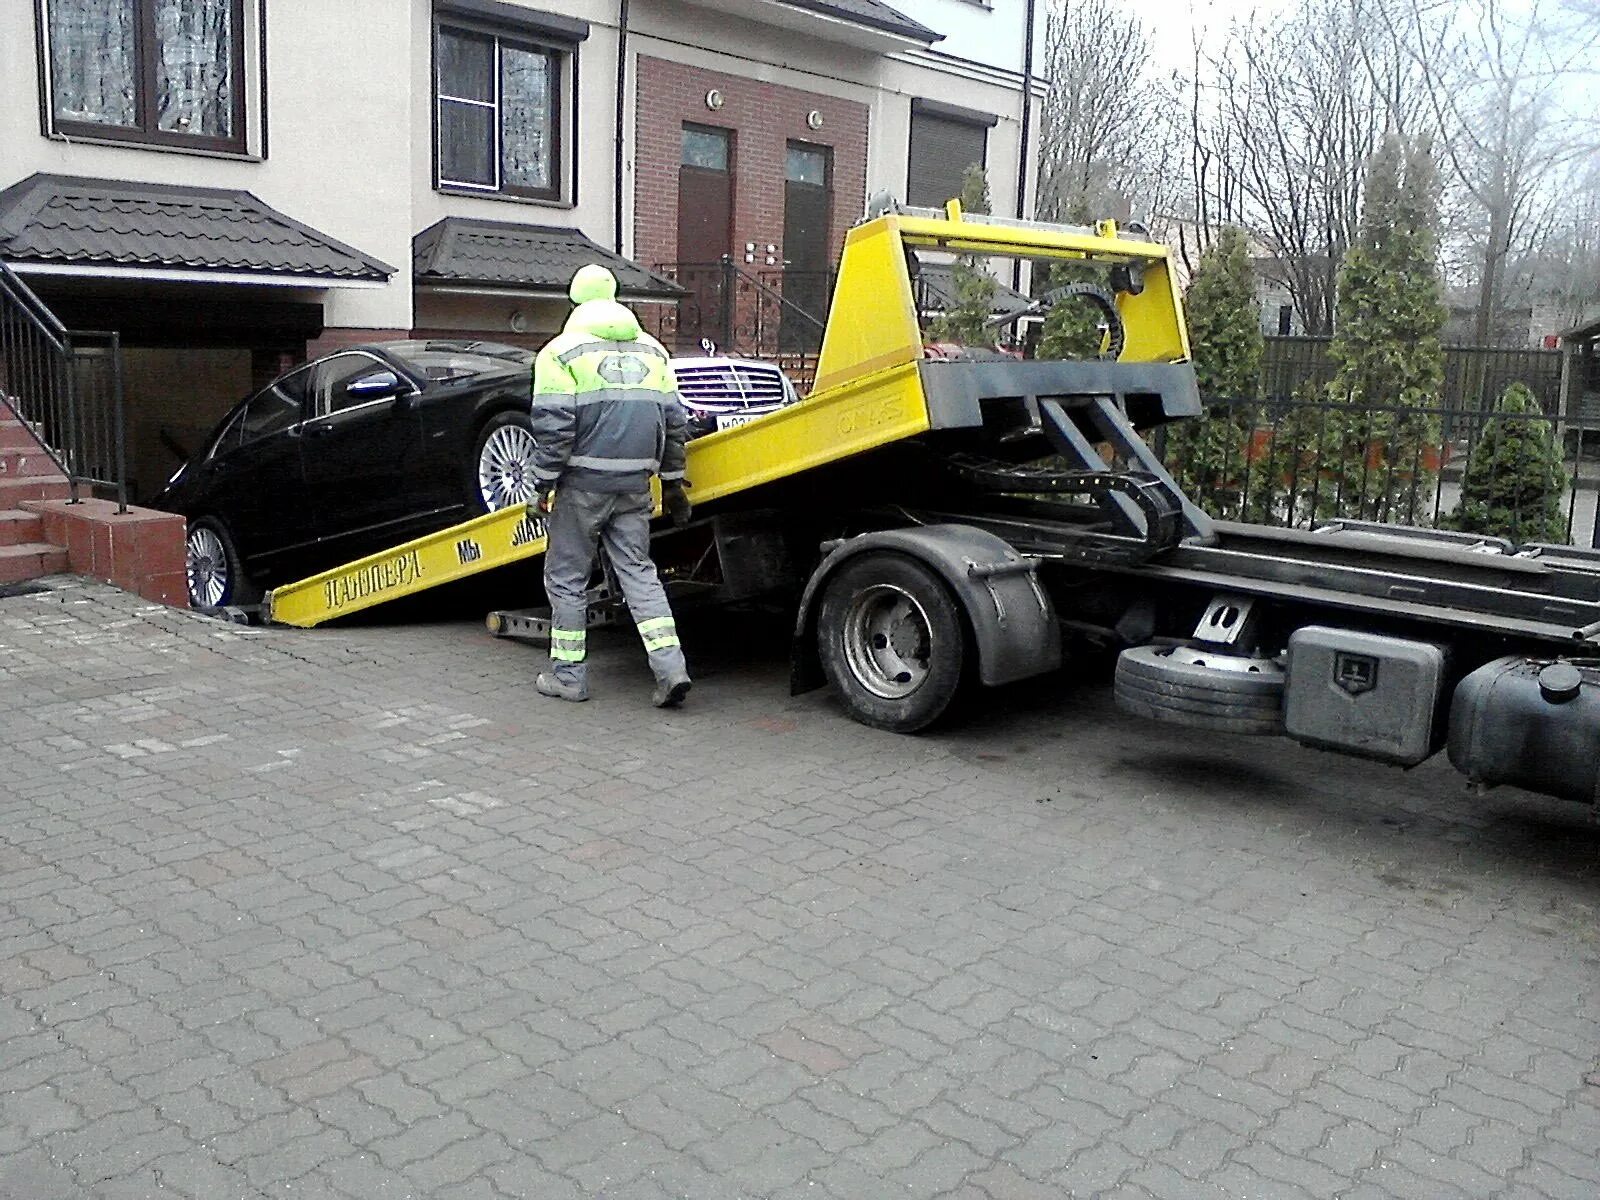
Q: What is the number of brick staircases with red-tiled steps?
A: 1